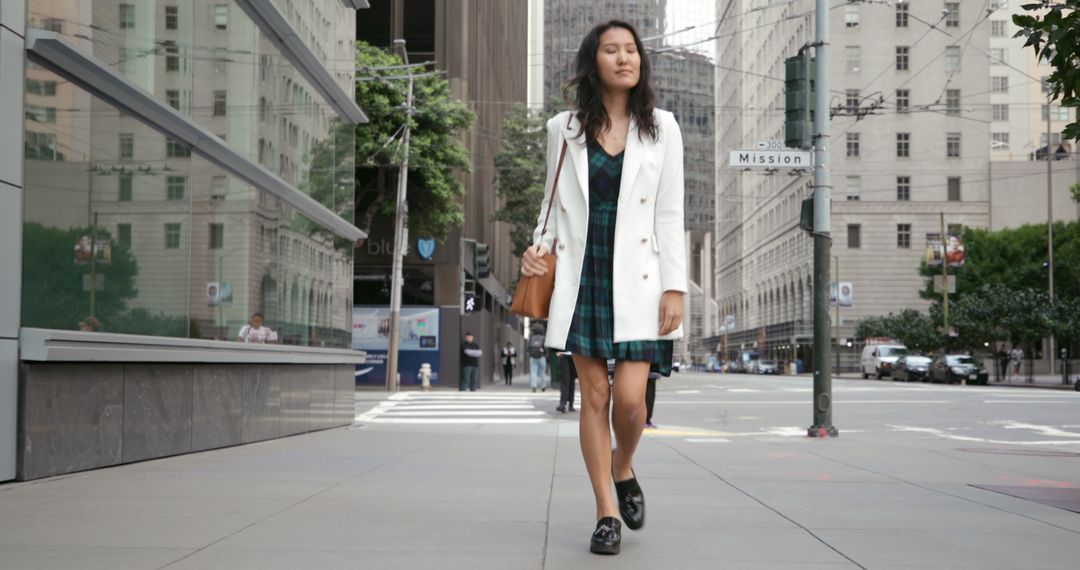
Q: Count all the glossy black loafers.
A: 2